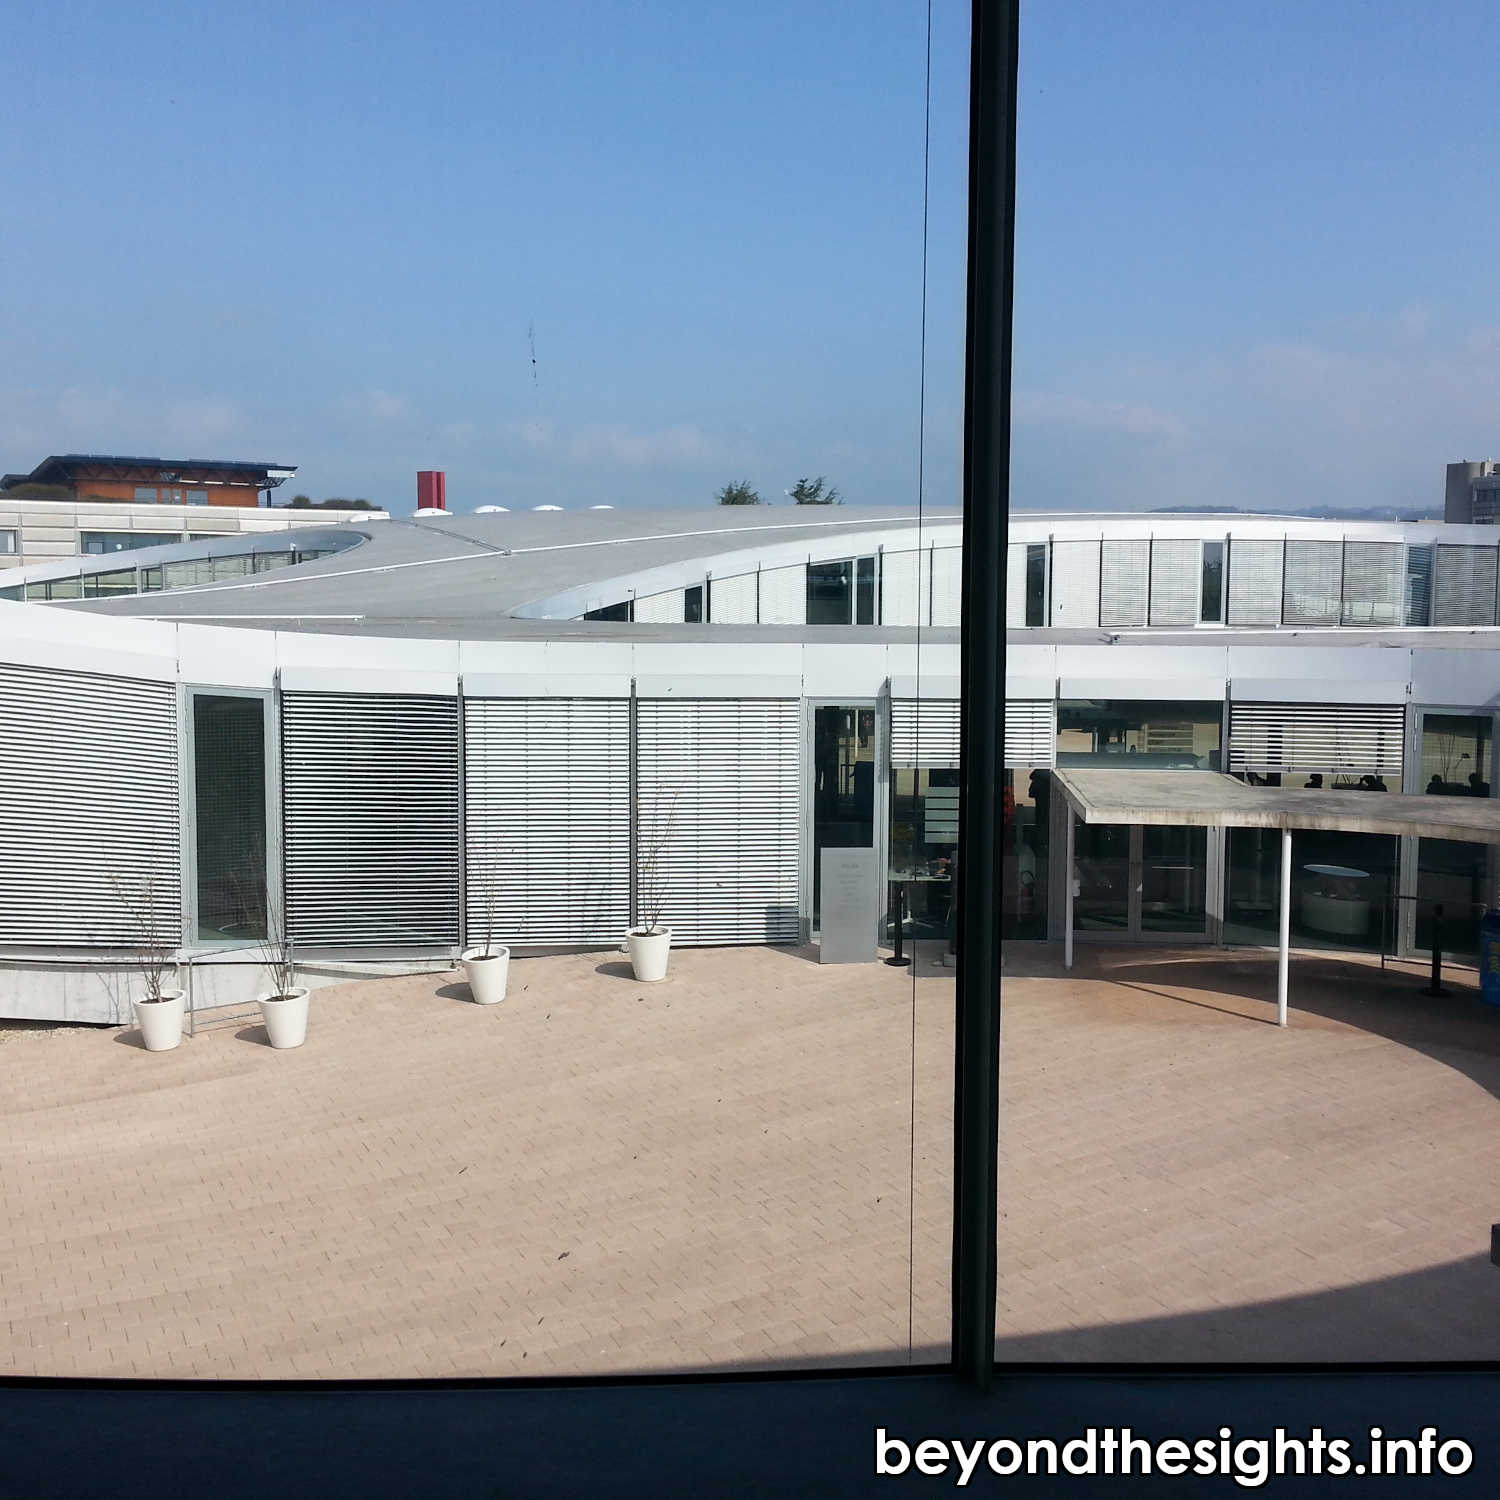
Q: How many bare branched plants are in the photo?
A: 4